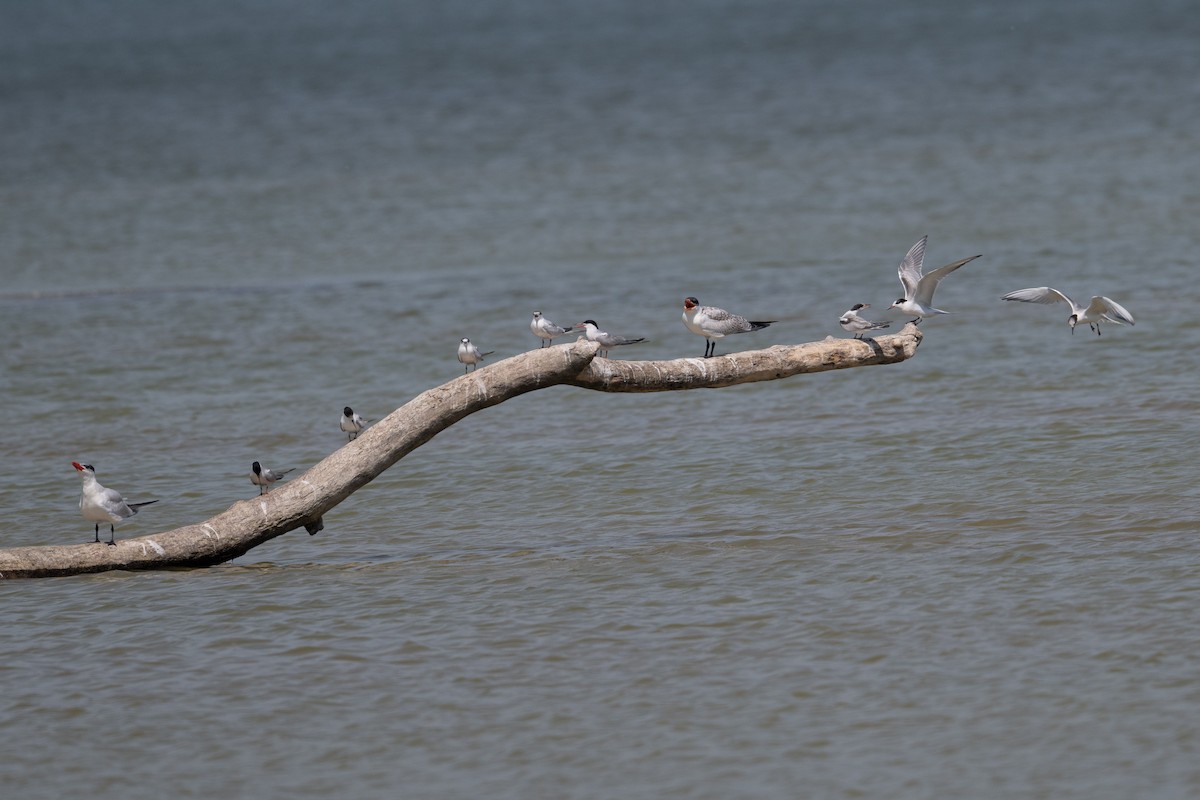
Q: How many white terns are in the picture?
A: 10